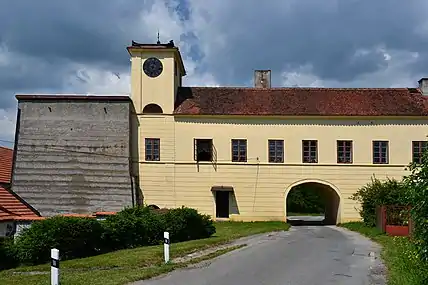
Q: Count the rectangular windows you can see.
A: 8